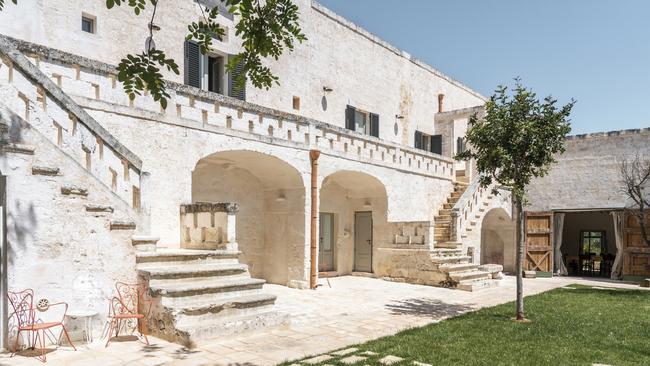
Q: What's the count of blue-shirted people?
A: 0